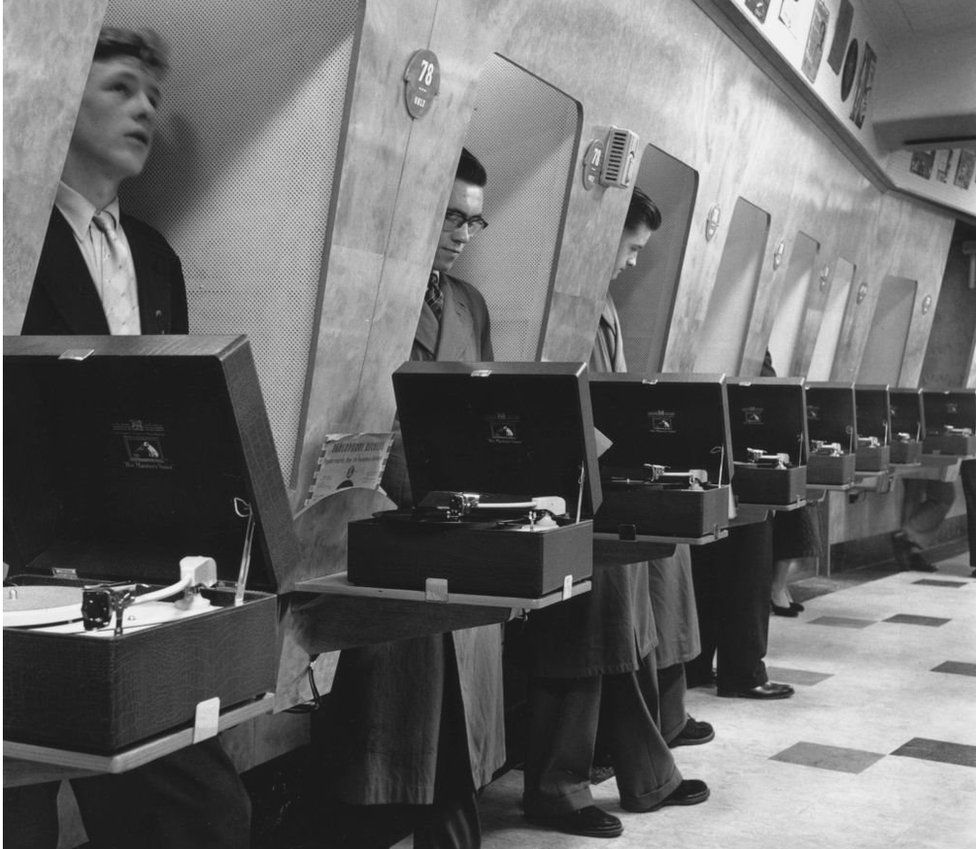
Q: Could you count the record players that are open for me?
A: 8